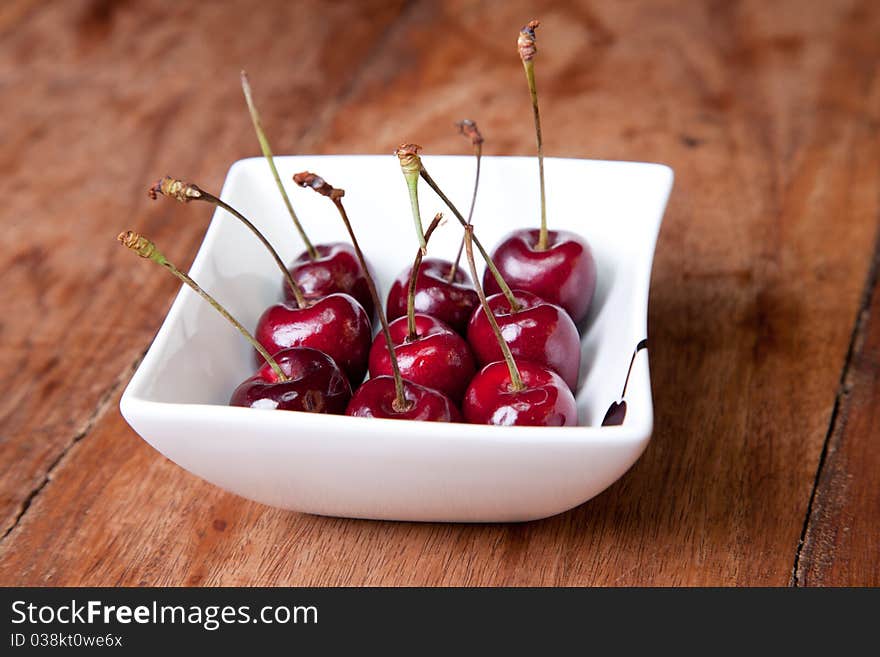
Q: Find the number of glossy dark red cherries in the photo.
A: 9